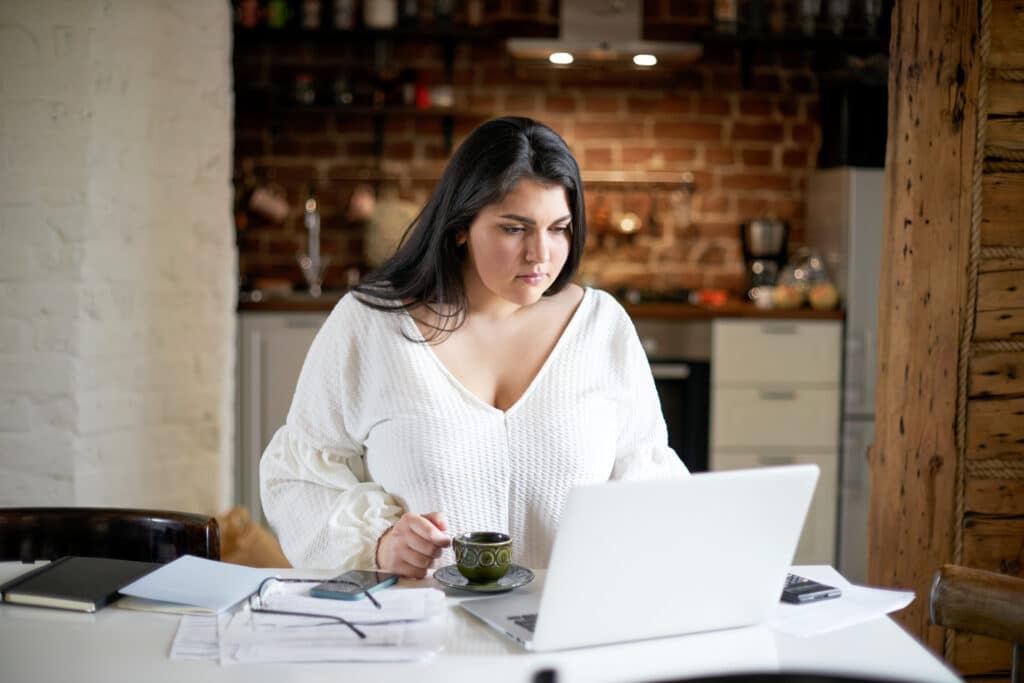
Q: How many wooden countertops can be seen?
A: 1